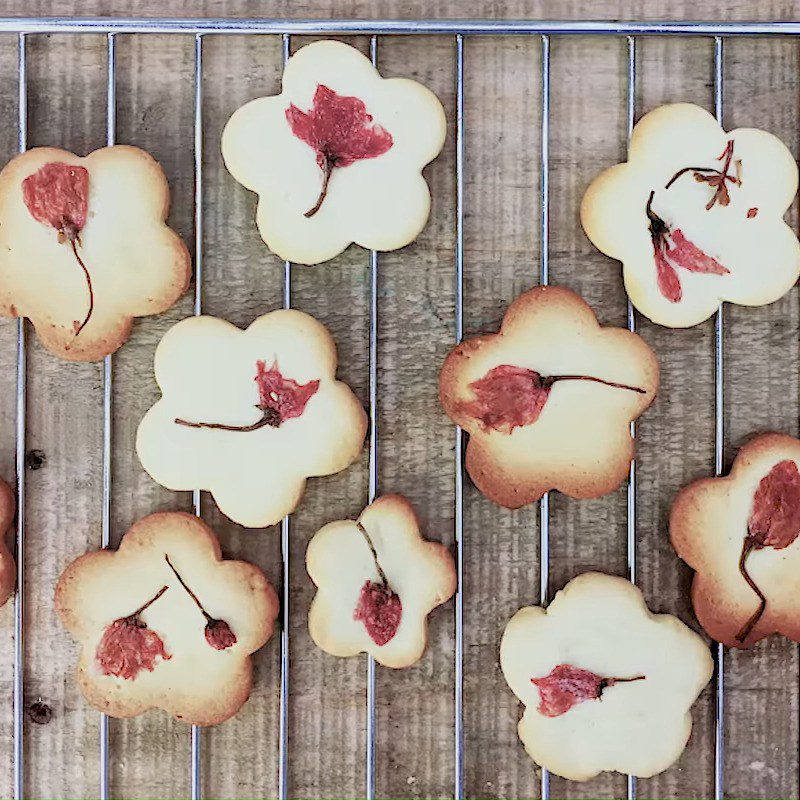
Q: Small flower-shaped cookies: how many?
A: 1